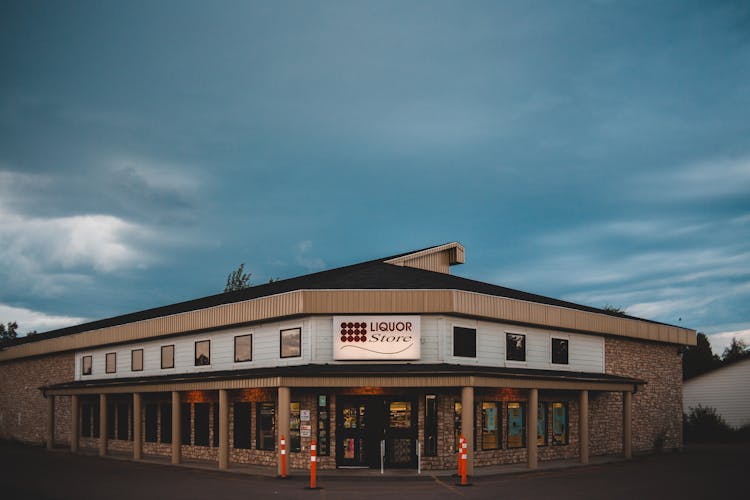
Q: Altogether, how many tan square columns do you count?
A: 11